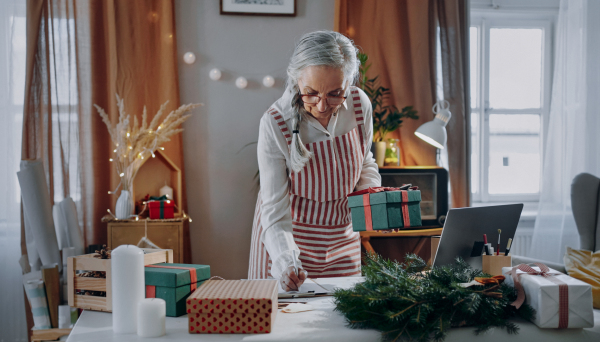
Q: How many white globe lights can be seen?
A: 4